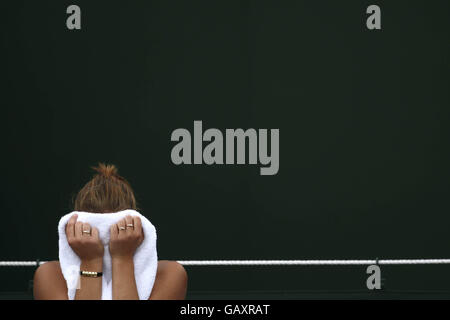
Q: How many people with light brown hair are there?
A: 1